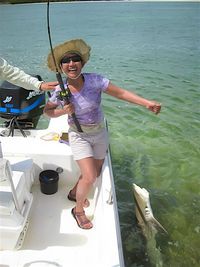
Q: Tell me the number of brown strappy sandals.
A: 2